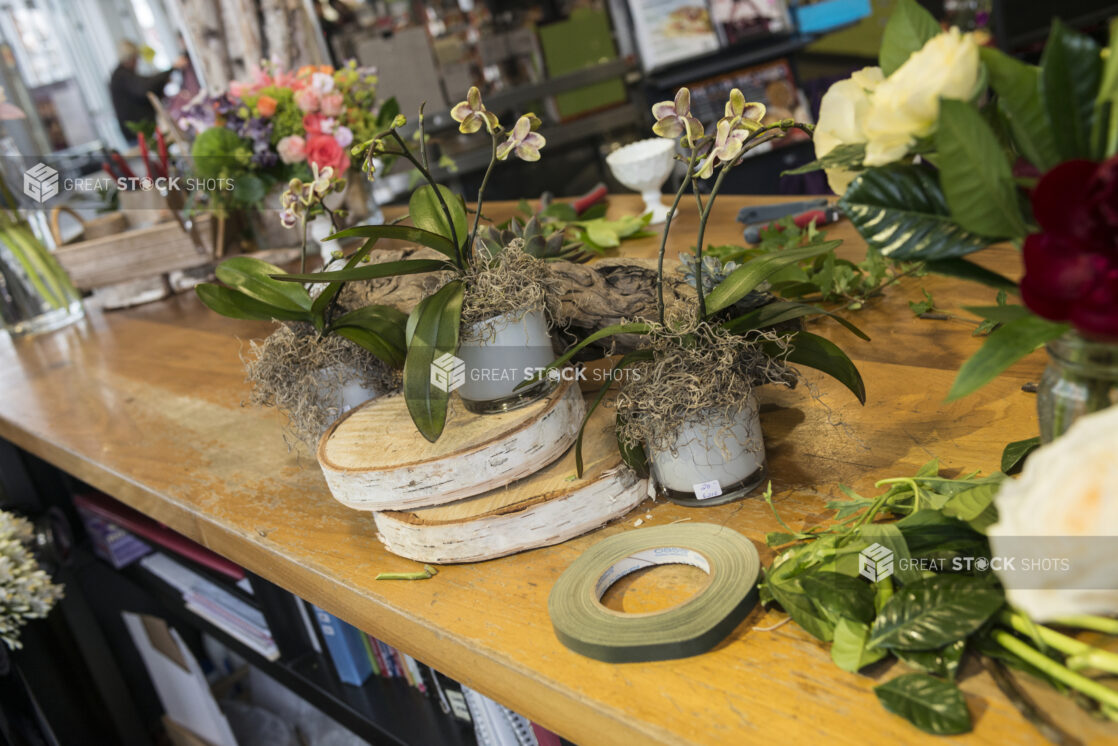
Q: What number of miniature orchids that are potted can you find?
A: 3